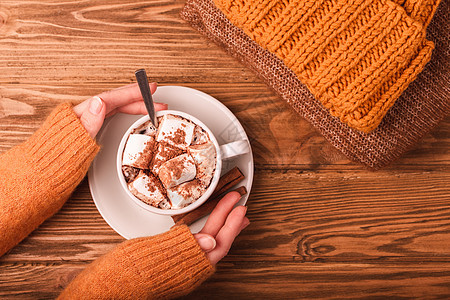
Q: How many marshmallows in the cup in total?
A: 7